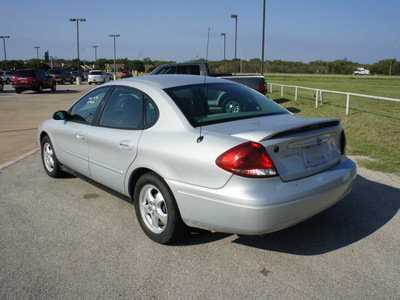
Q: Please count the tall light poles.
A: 8